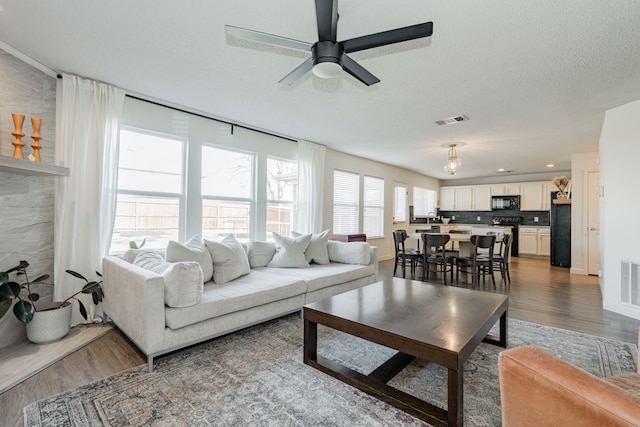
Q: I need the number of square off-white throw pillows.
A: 4